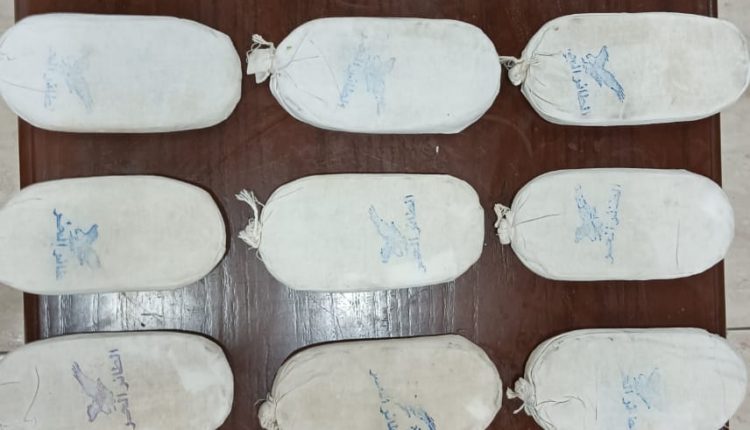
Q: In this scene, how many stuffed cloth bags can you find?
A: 9